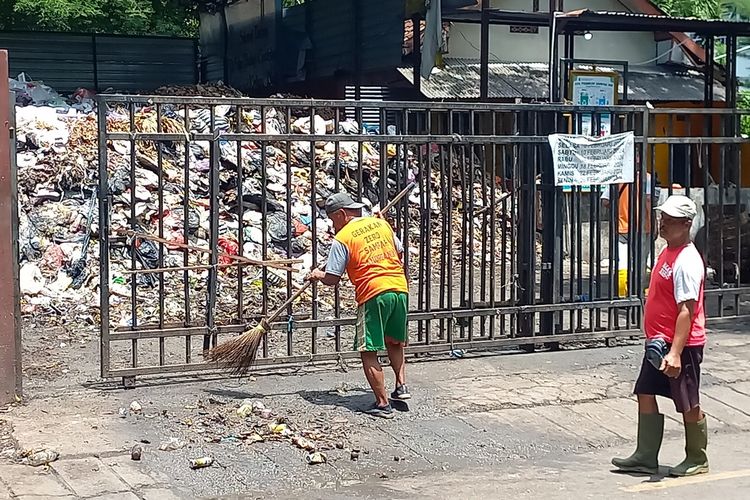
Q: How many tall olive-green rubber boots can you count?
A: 2